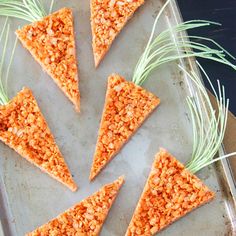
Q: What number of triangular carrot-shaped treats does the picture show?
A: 6